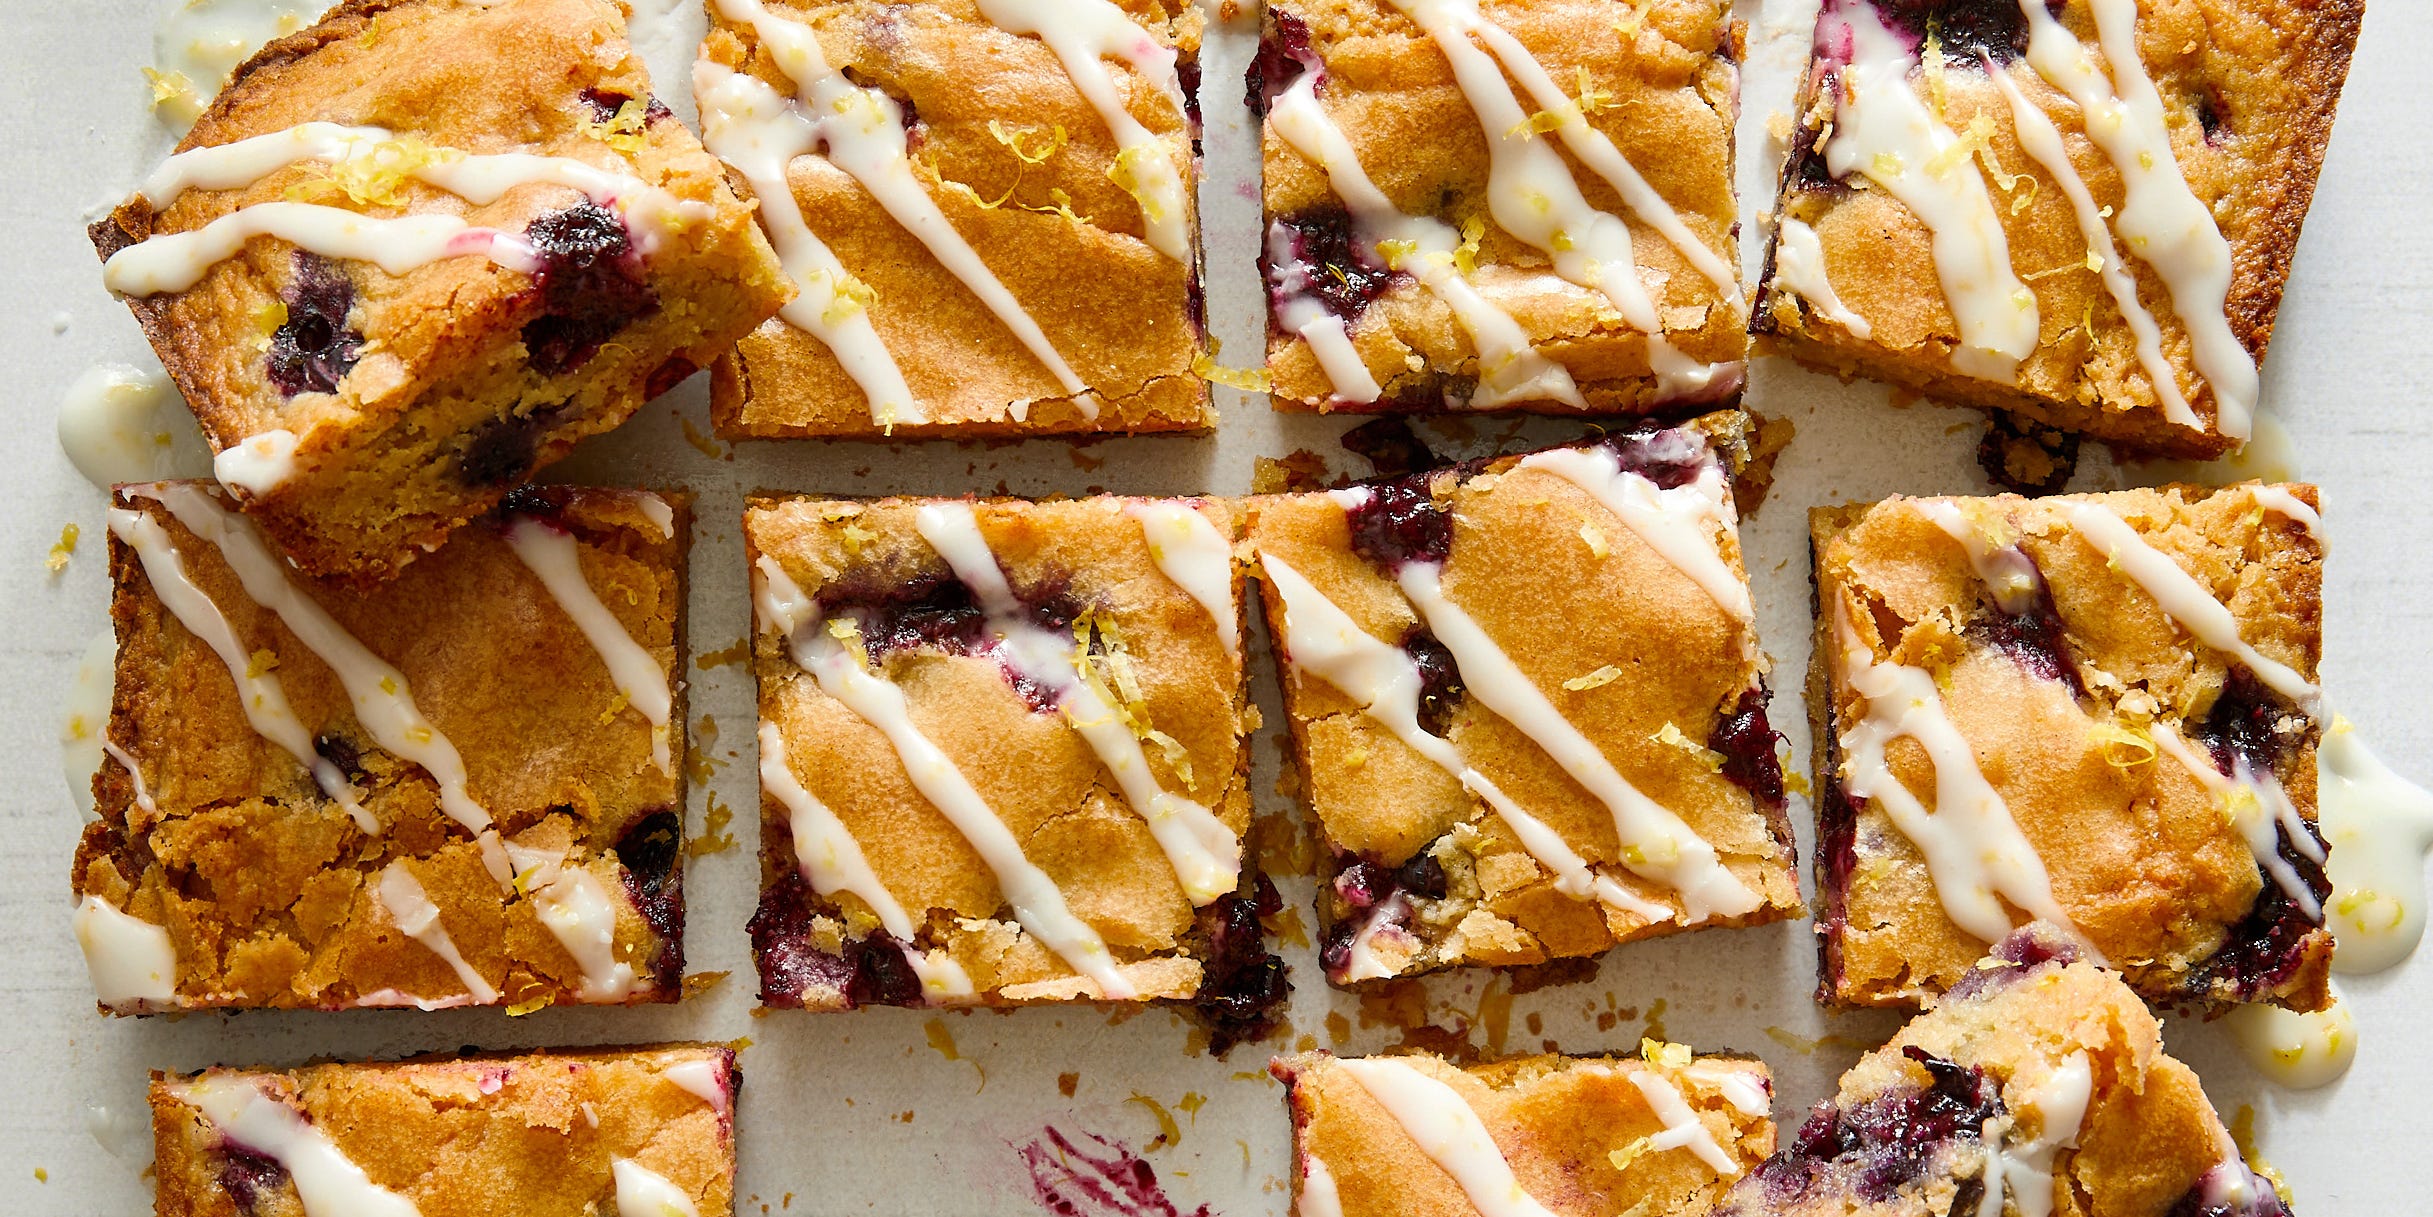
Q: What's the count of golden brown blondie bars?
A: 11